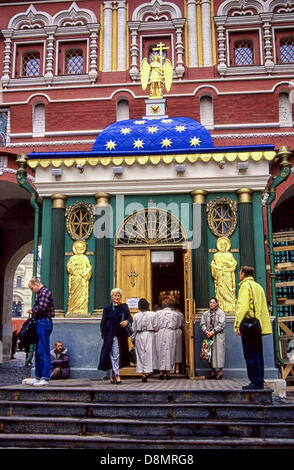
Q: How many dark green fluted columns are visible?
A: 4